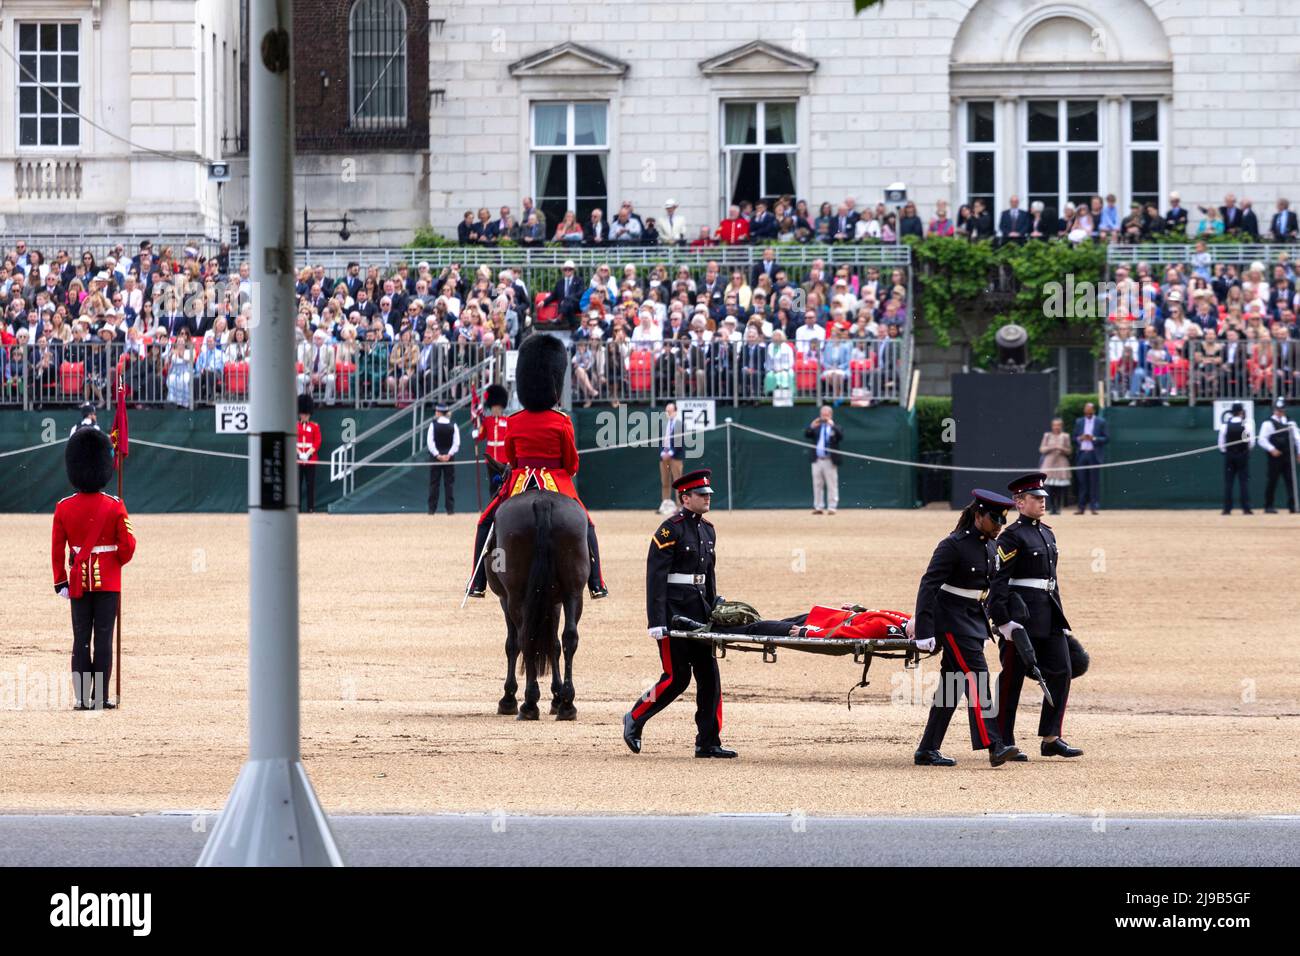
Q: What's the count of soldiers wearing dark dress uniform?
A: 3